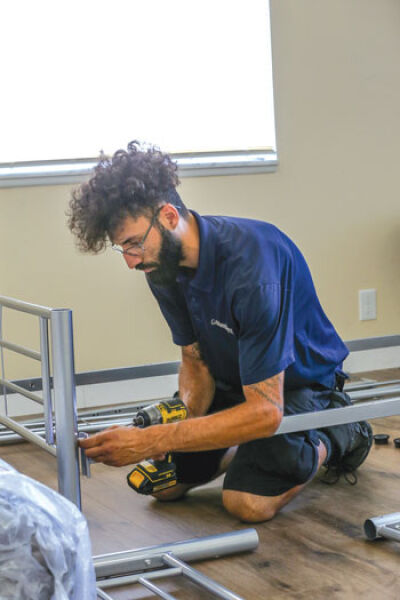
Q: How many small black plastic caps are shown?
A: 2